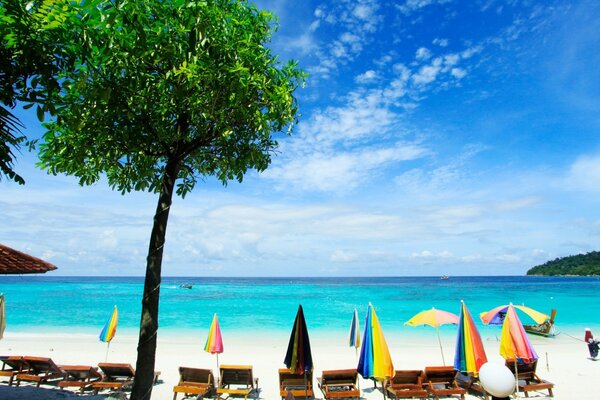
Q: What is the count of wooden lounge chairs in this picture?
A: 12